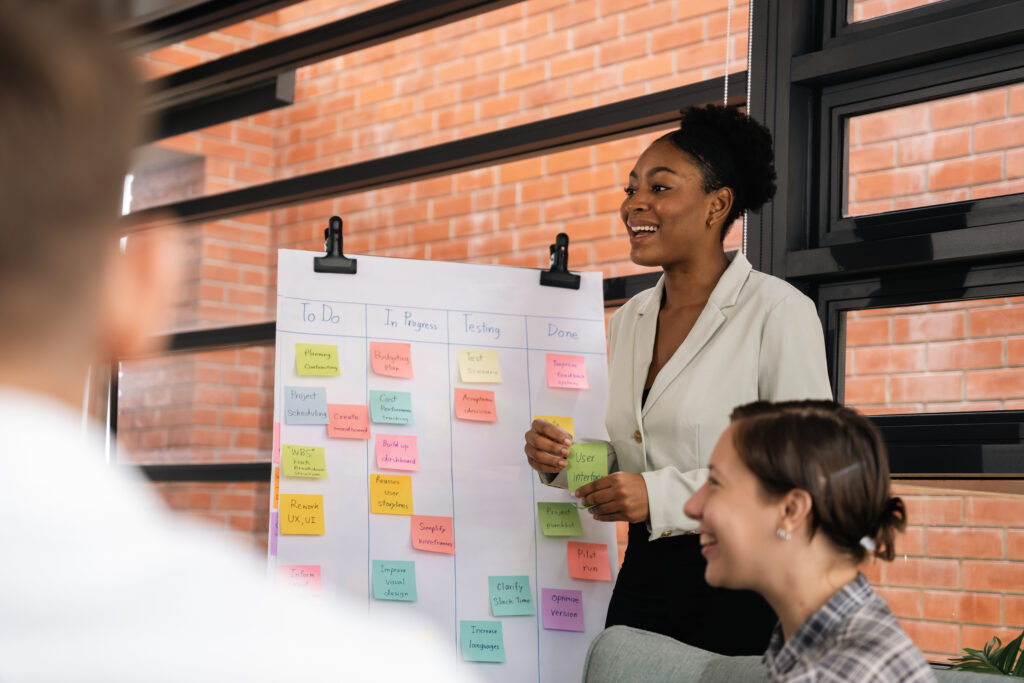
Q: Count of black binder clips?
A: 2